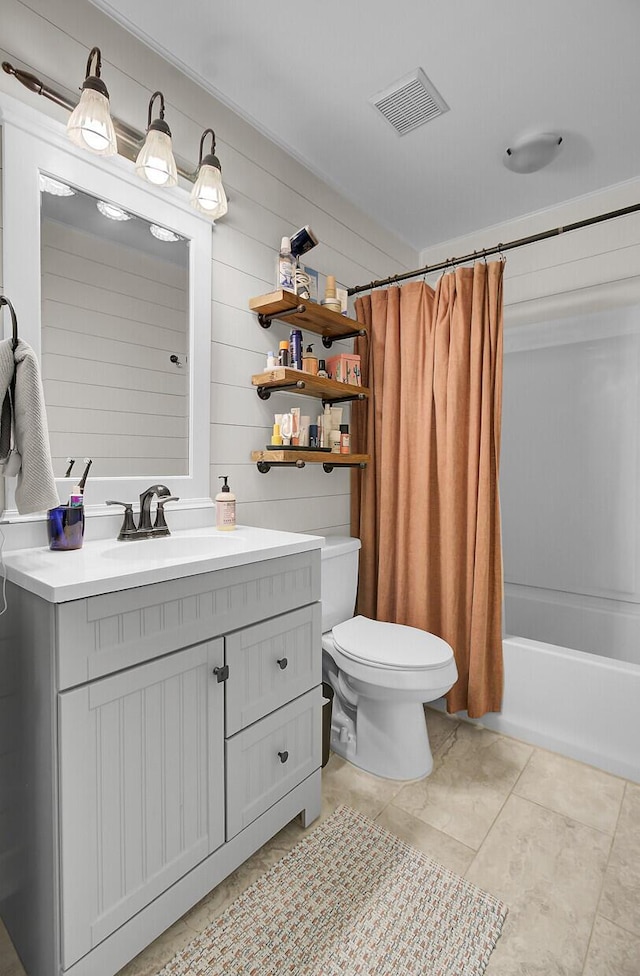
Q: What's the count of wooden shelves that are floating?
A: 3